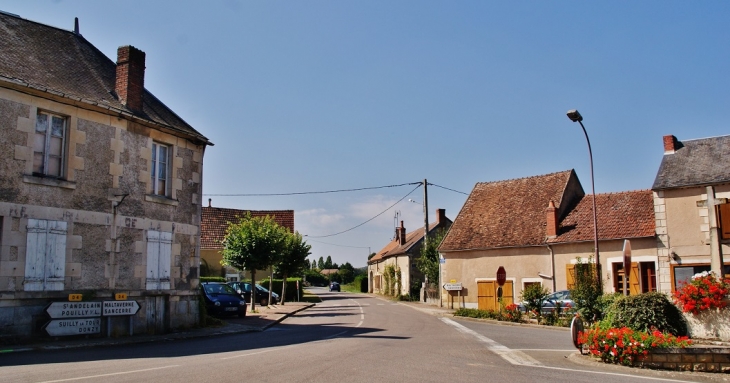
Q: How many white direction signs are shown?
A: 4